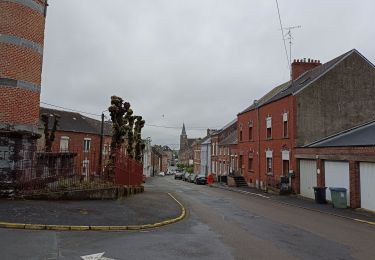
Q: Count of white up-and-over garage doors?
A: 3